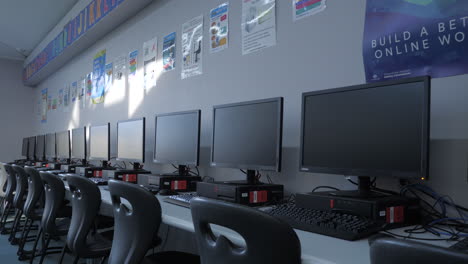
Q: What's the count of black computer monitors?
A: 11